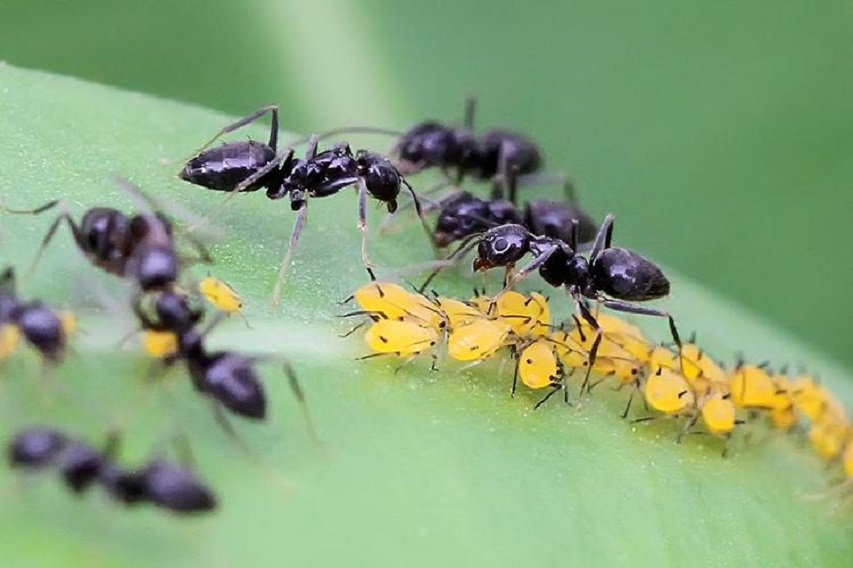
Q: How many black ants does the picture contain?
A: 8